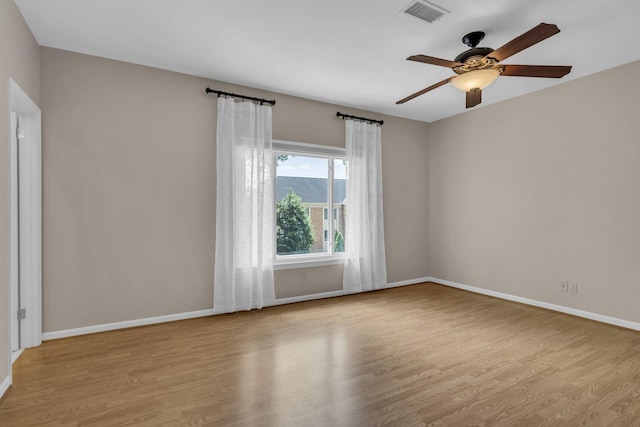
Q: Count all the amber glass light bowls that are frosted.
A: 1